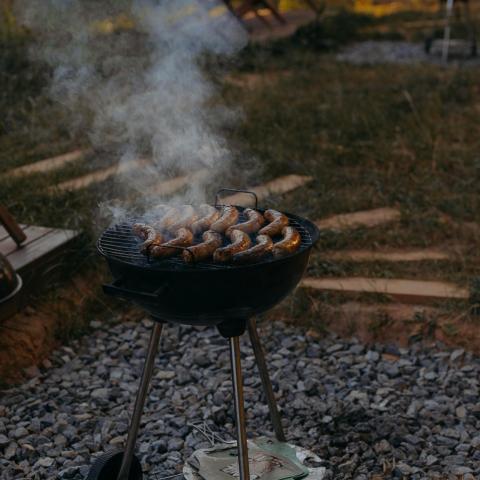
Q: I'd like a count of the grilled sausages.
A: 12